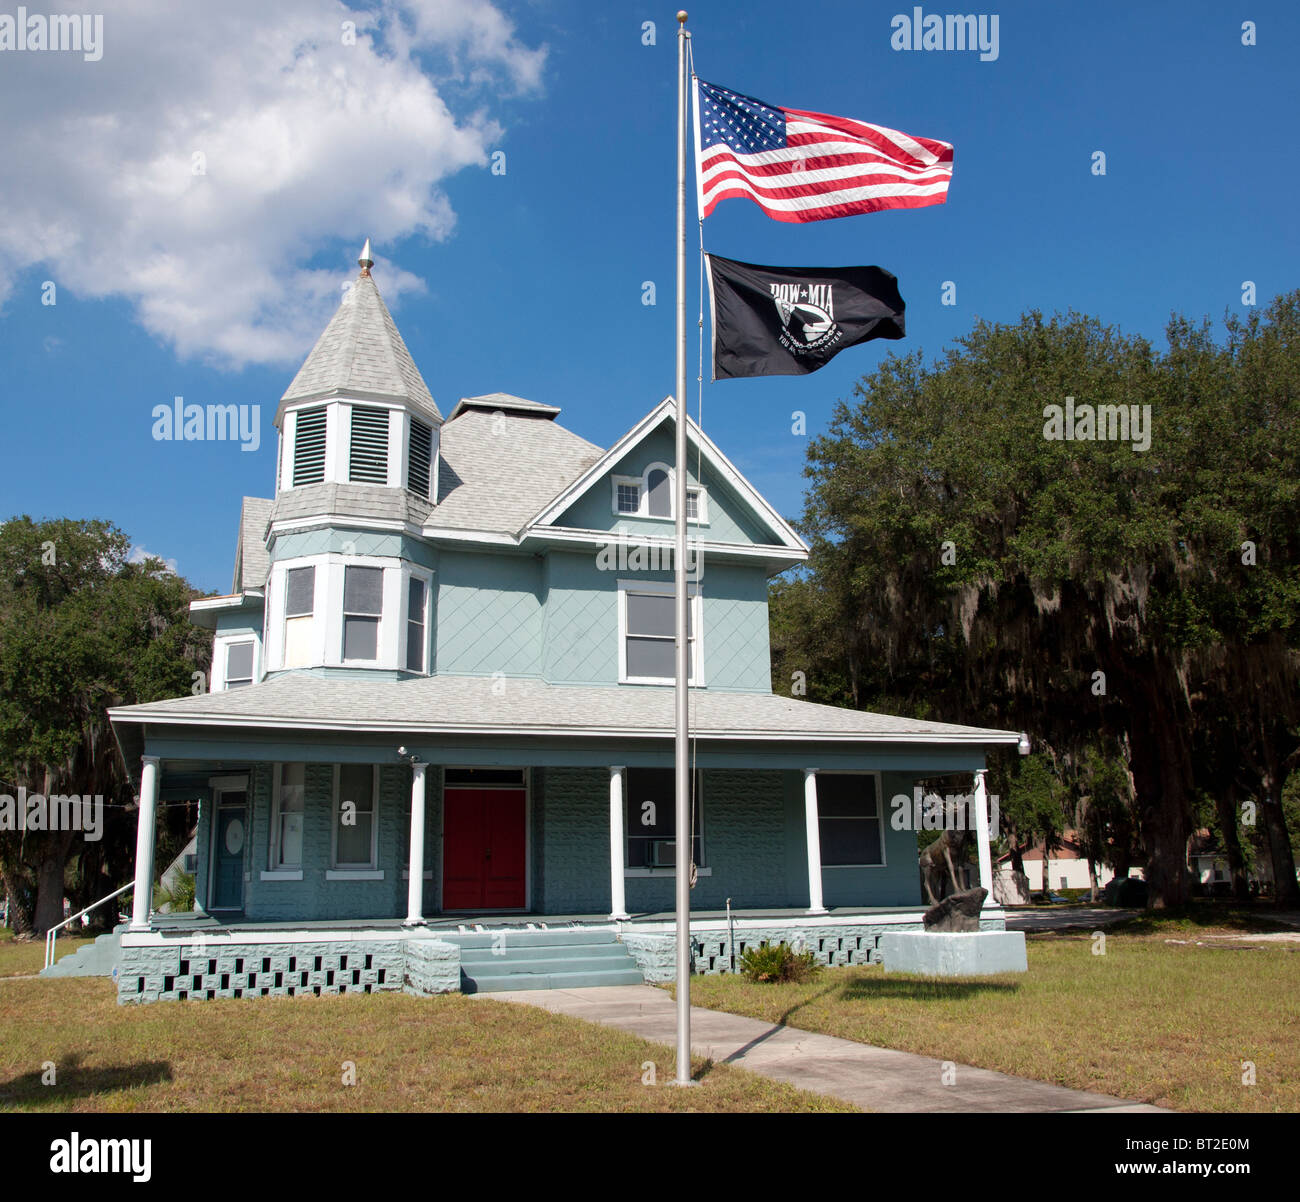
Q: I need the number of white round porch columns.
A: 5